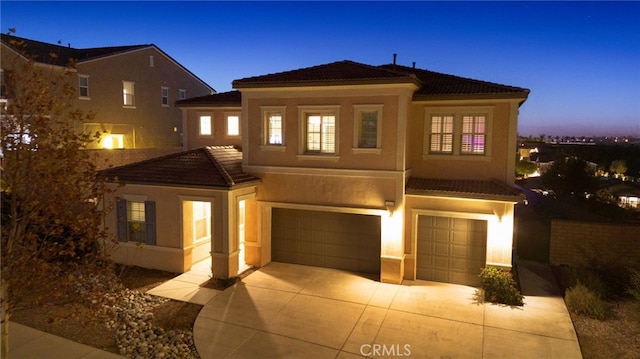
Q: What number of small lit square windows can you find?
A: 2